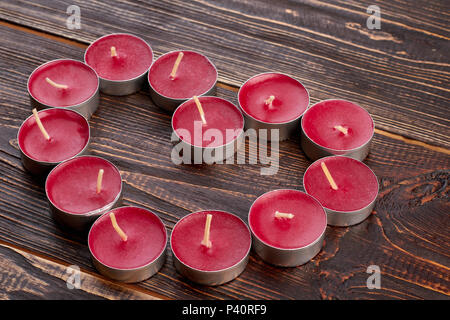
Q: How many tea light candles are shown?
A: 12